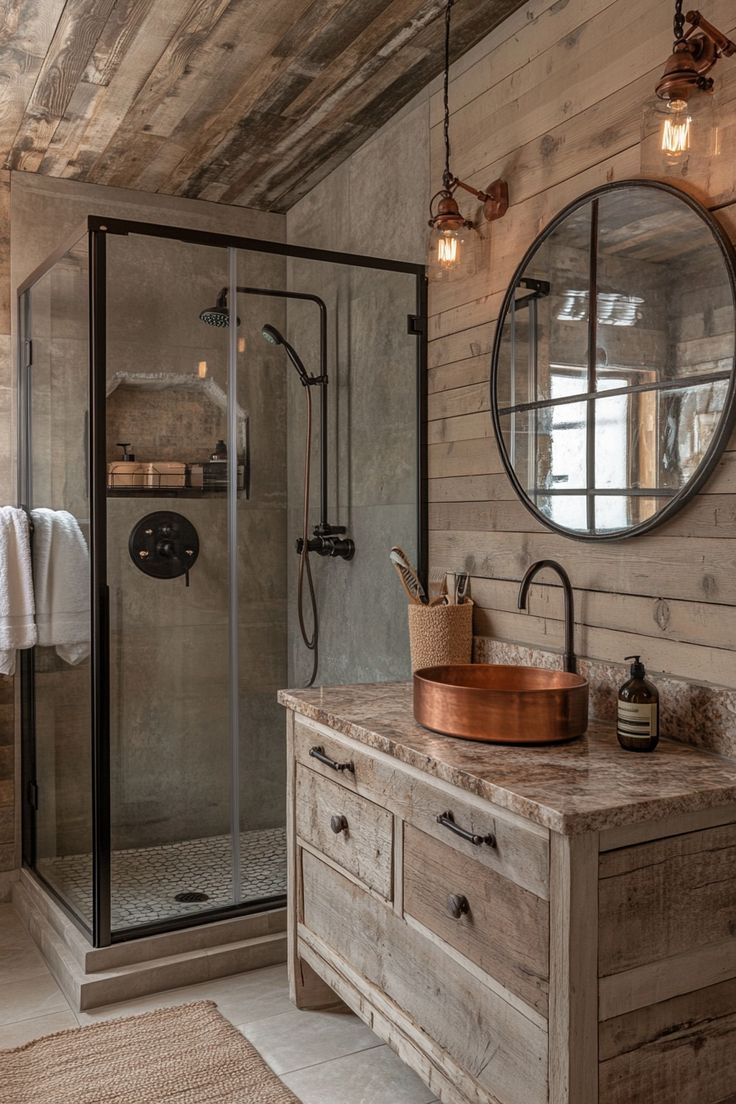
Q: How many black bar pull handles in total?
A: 2